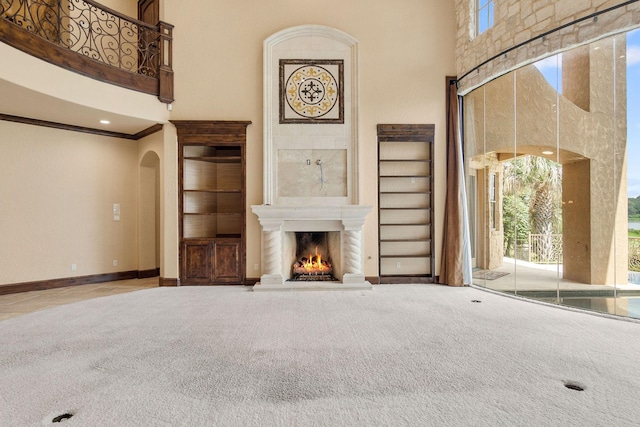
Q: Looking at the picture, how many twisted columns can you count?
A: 2